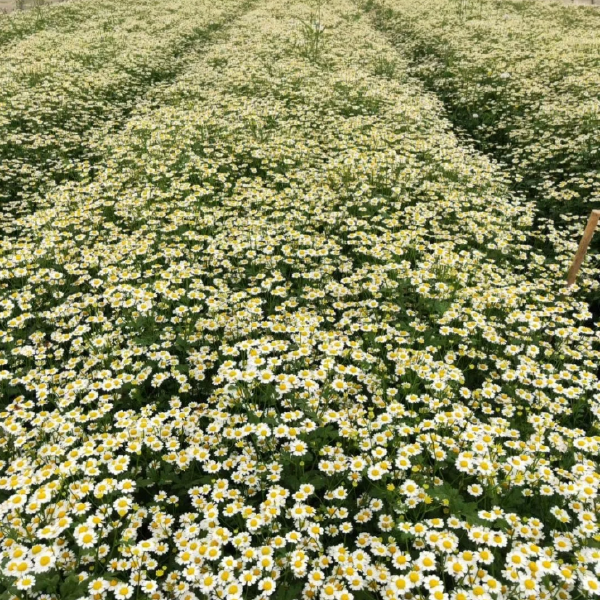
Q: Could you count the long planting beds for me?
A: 3